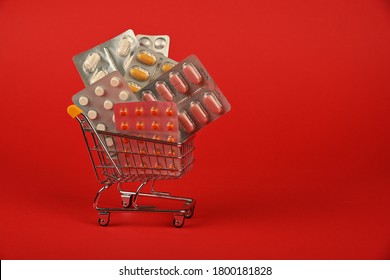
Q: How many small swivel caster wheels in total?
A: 4